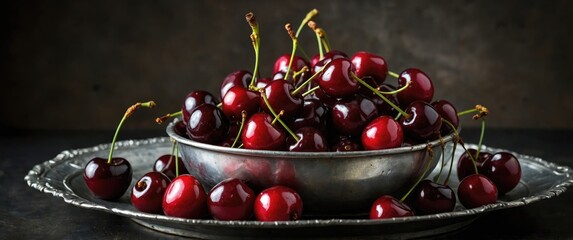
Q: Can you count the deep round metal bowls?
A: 1